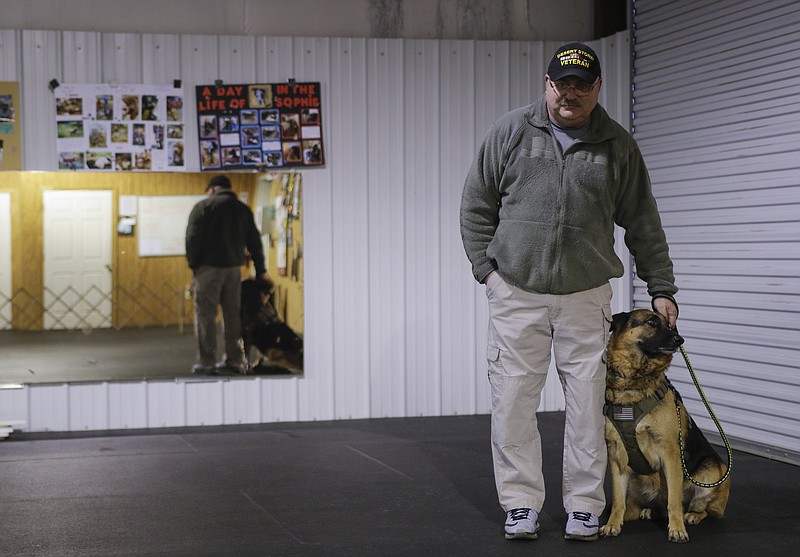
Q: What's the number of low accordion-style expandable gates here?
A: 1